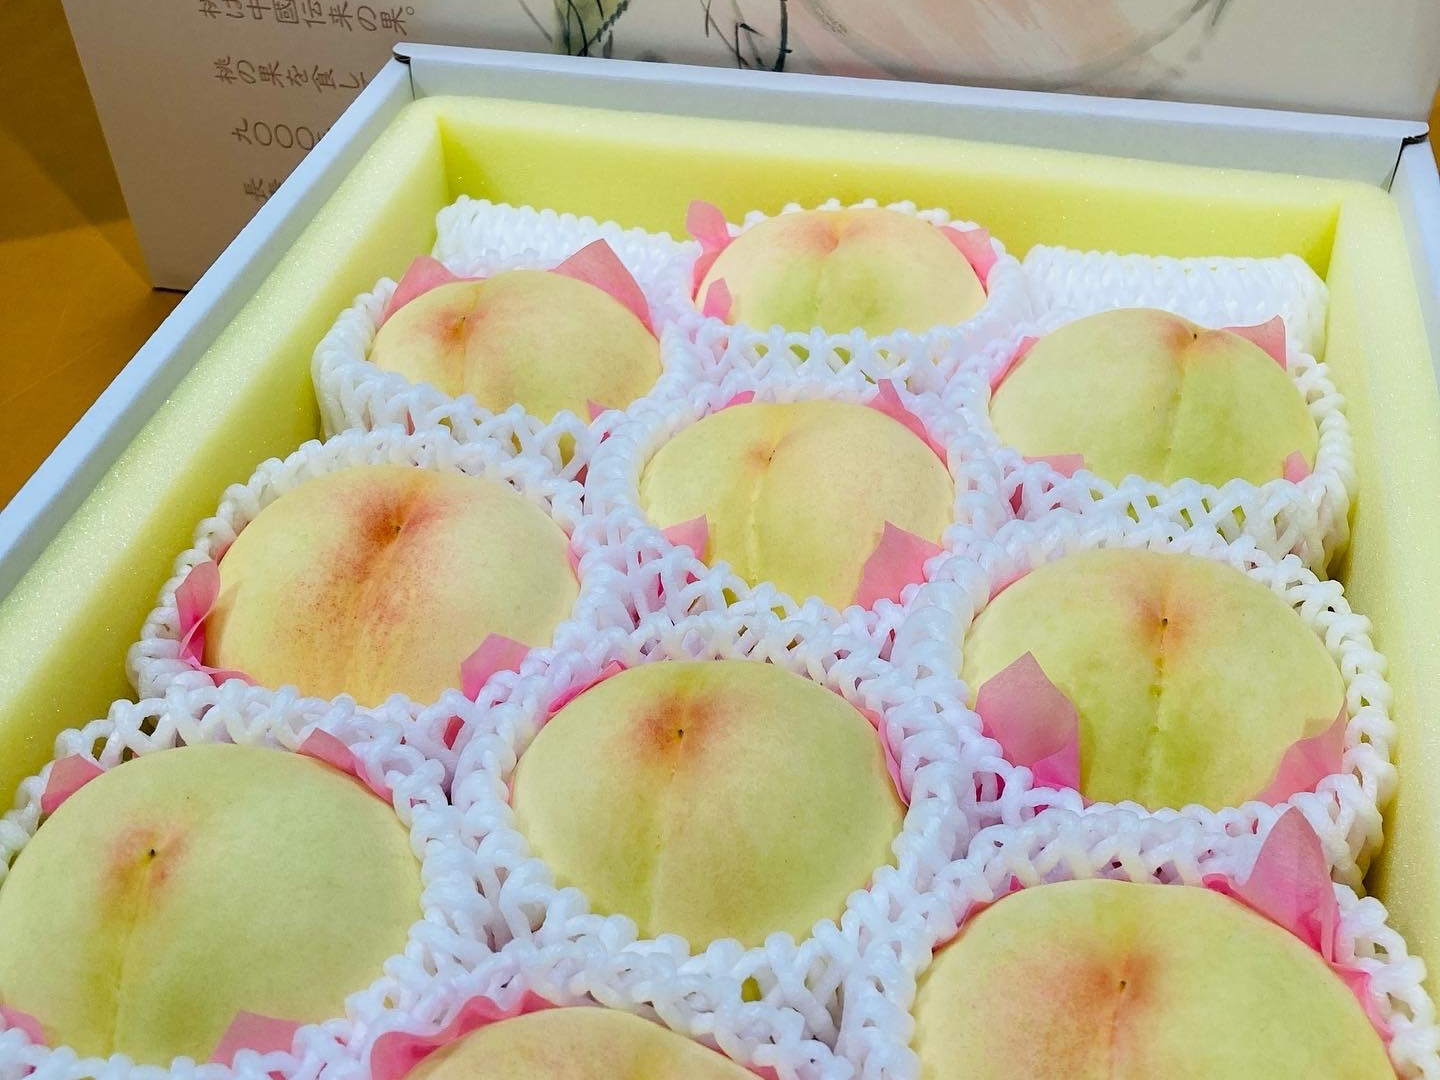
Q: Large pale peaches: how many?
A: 10